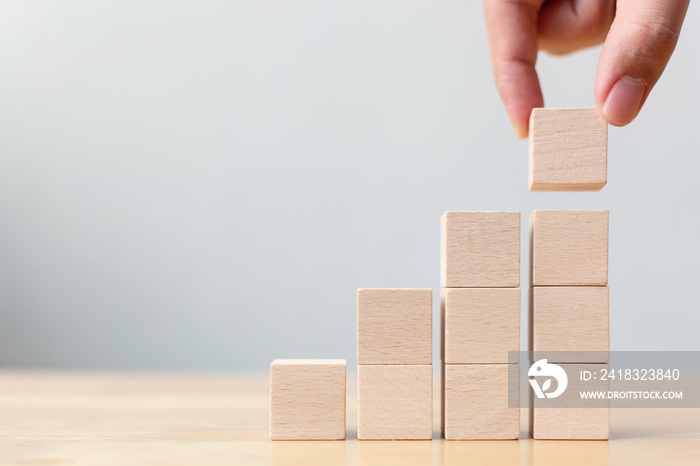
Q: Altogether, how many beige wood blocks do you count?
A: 10